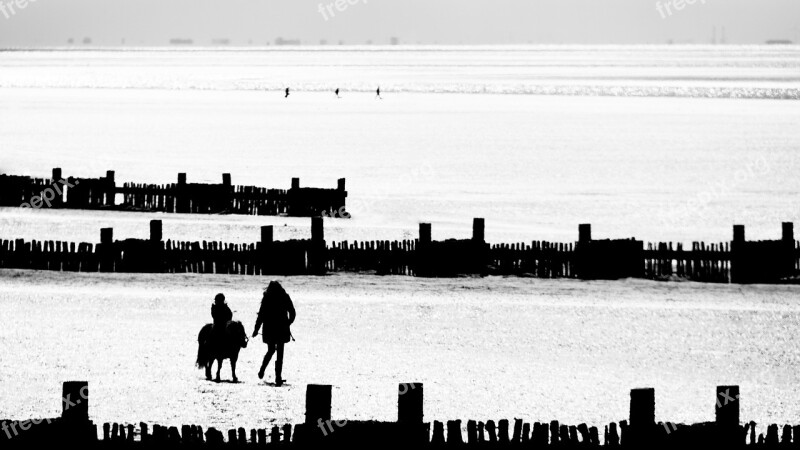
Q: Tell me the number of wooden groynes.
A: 3